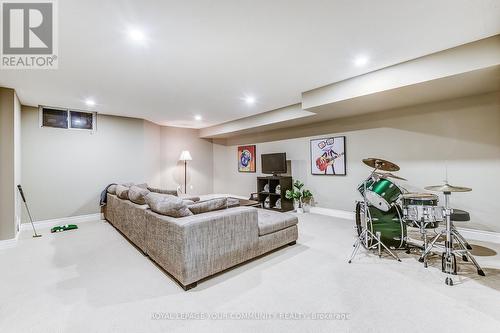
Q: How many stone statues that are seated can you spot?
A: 0